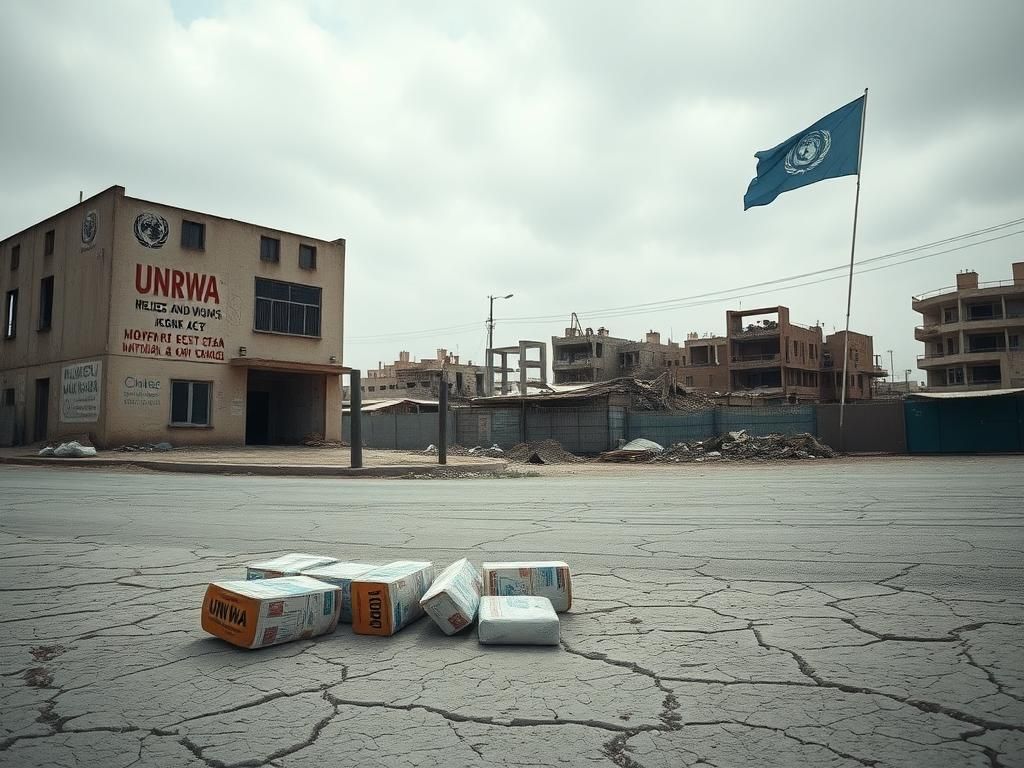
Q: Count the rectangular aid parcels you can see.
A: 7